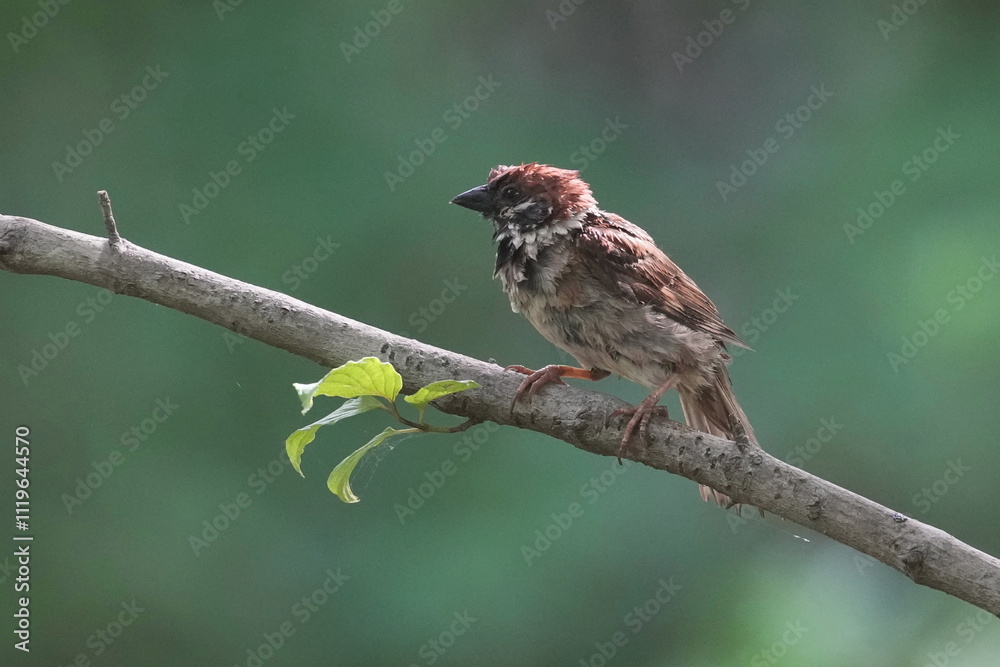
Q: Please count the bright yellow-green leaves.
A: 4